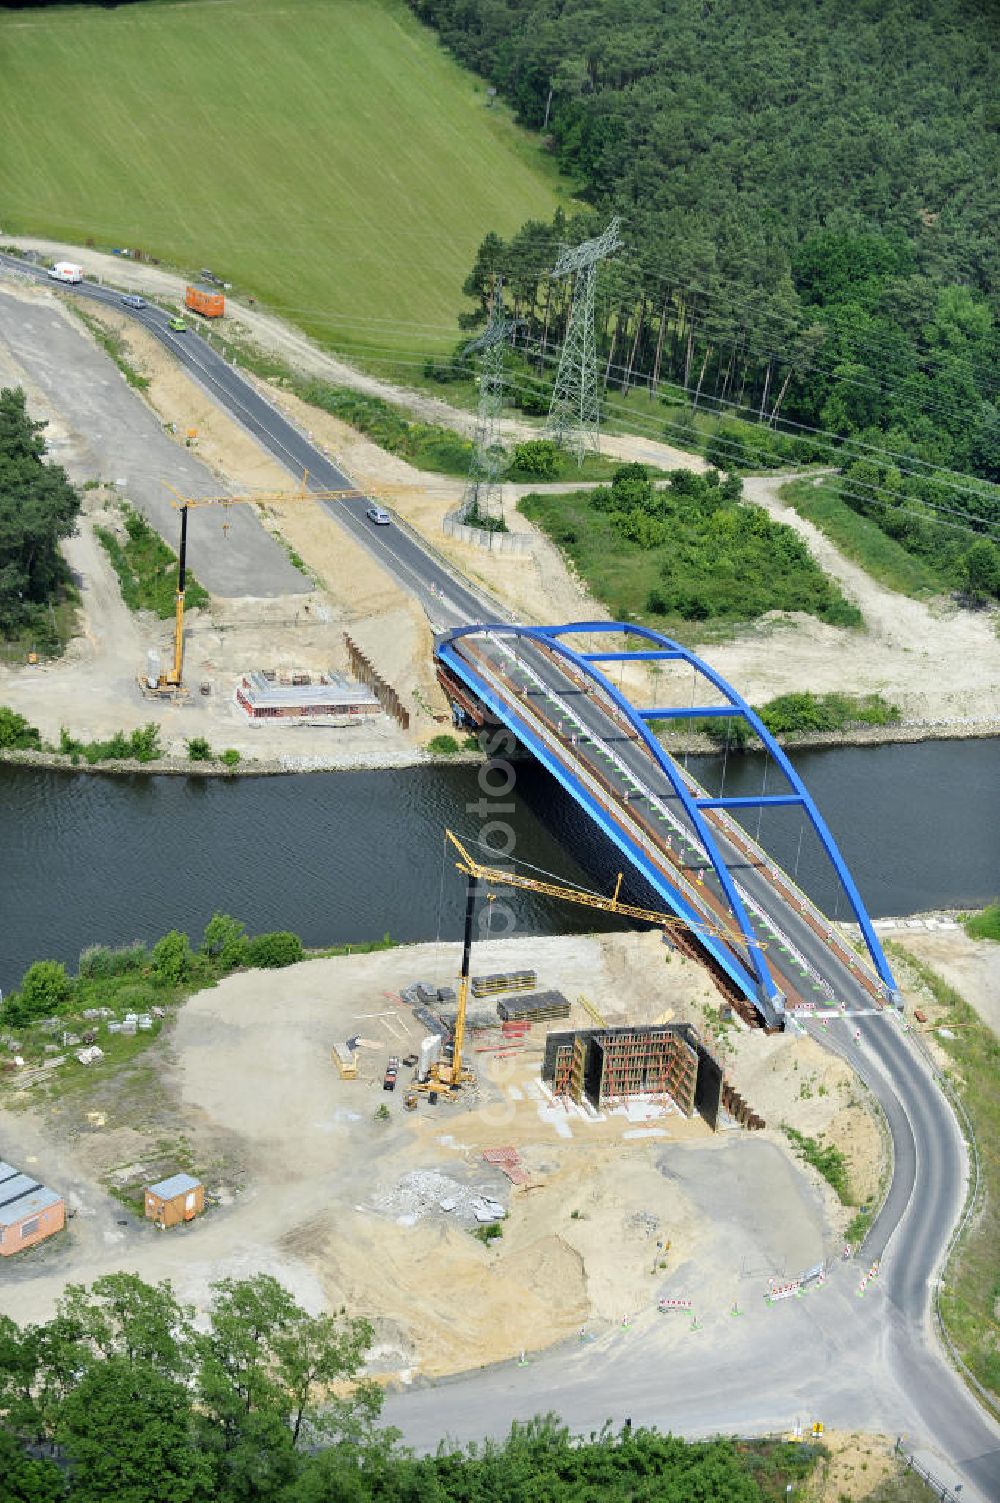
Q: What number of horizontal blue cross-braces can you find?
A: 4